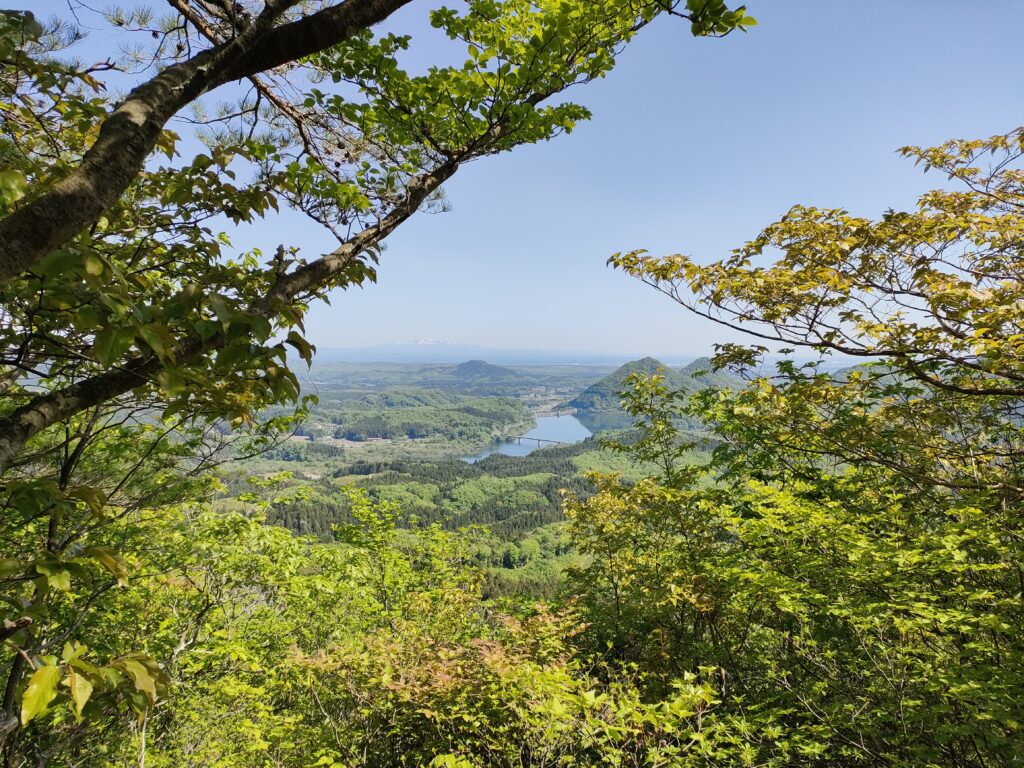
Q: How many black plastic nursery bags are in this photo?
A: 0